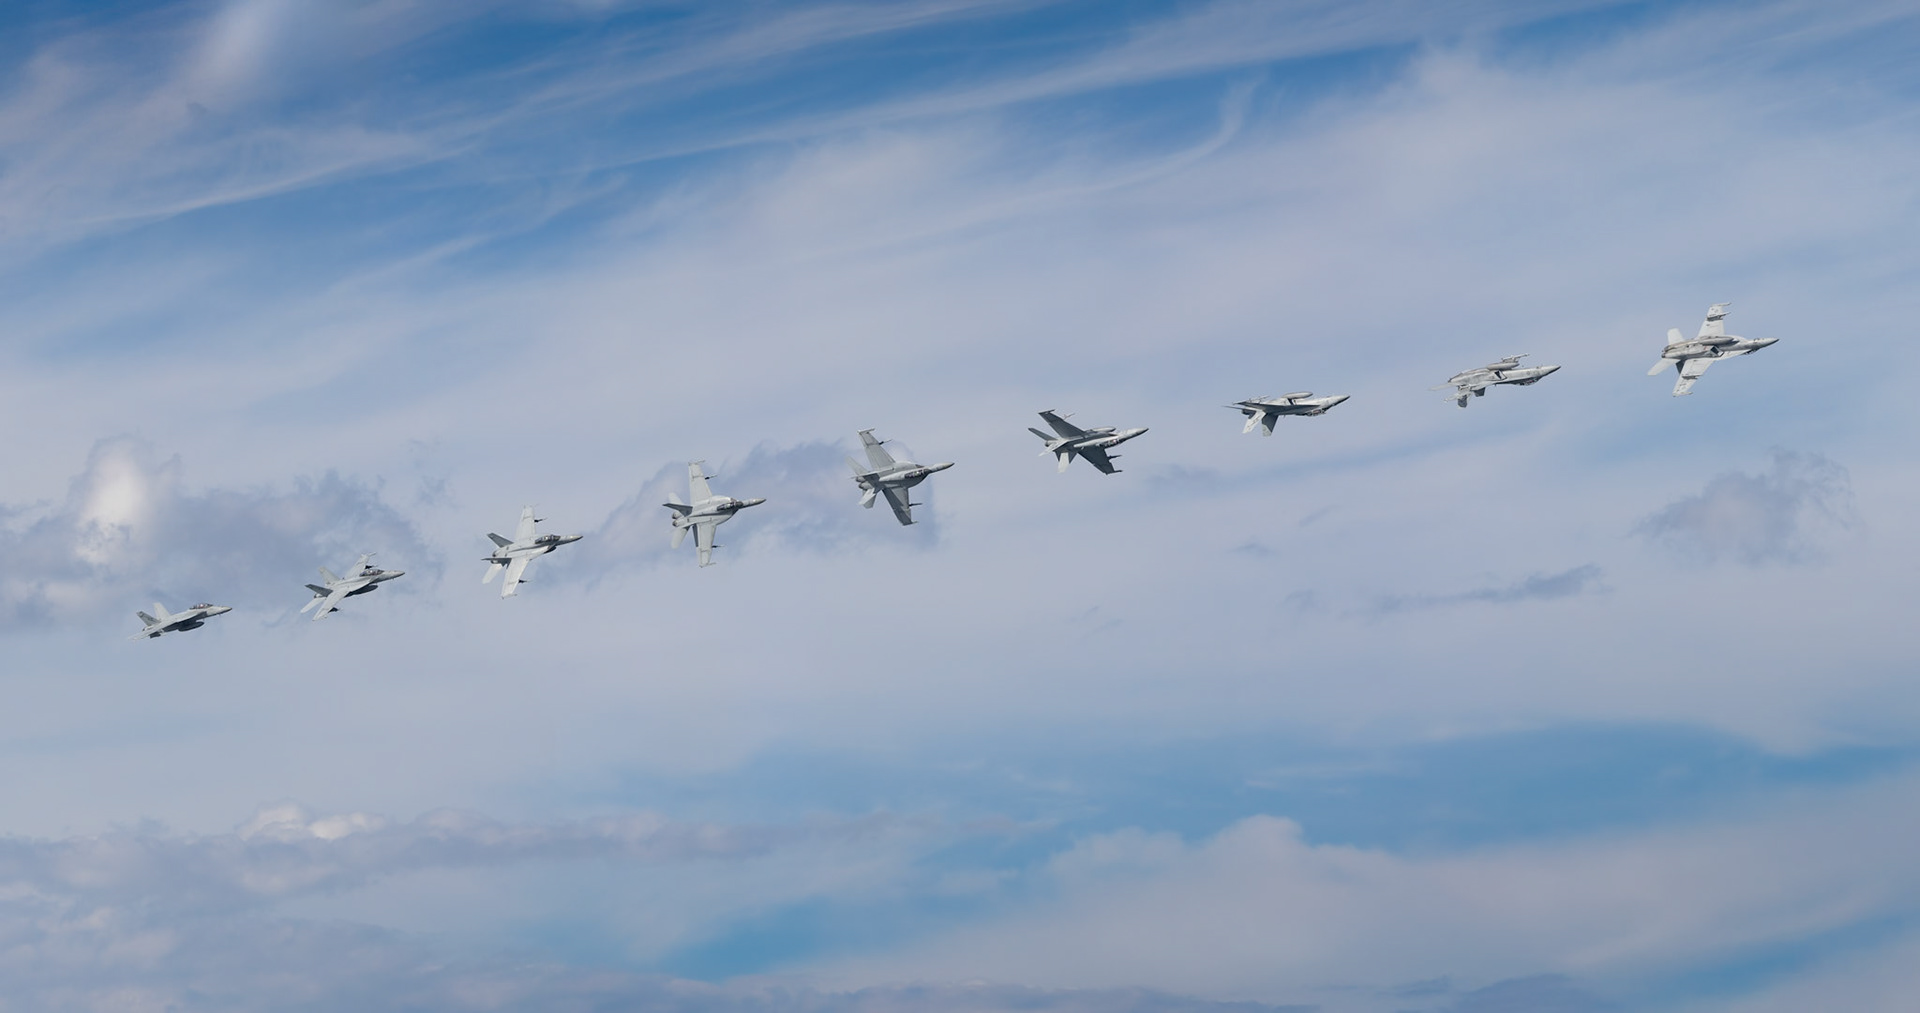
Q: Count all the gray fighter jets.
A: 9